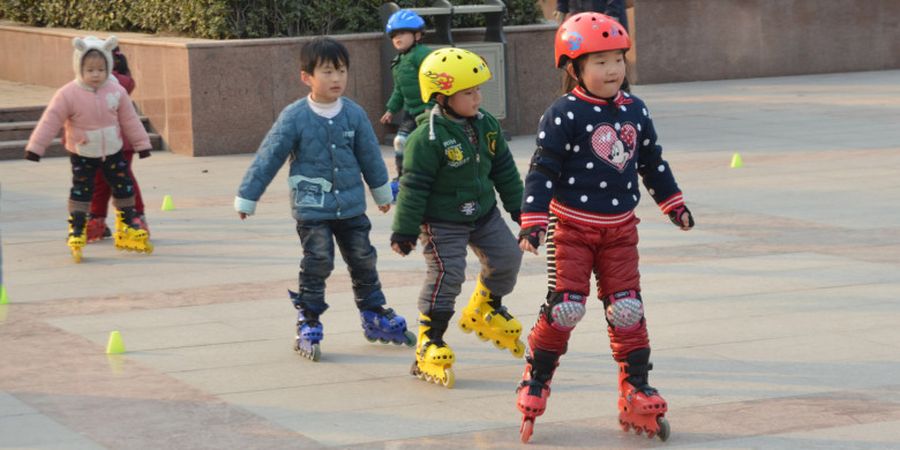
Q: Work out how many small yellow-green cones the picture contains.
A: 4